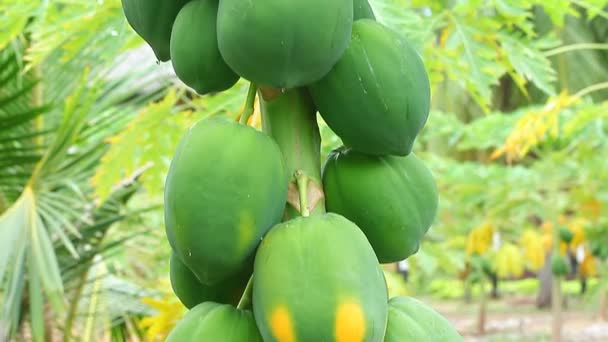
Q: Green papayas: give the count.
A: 11